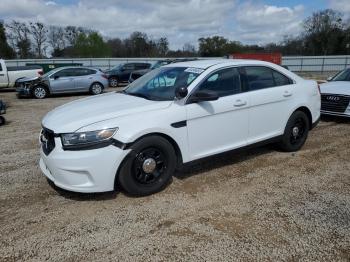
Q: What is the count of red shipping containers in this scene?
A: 1